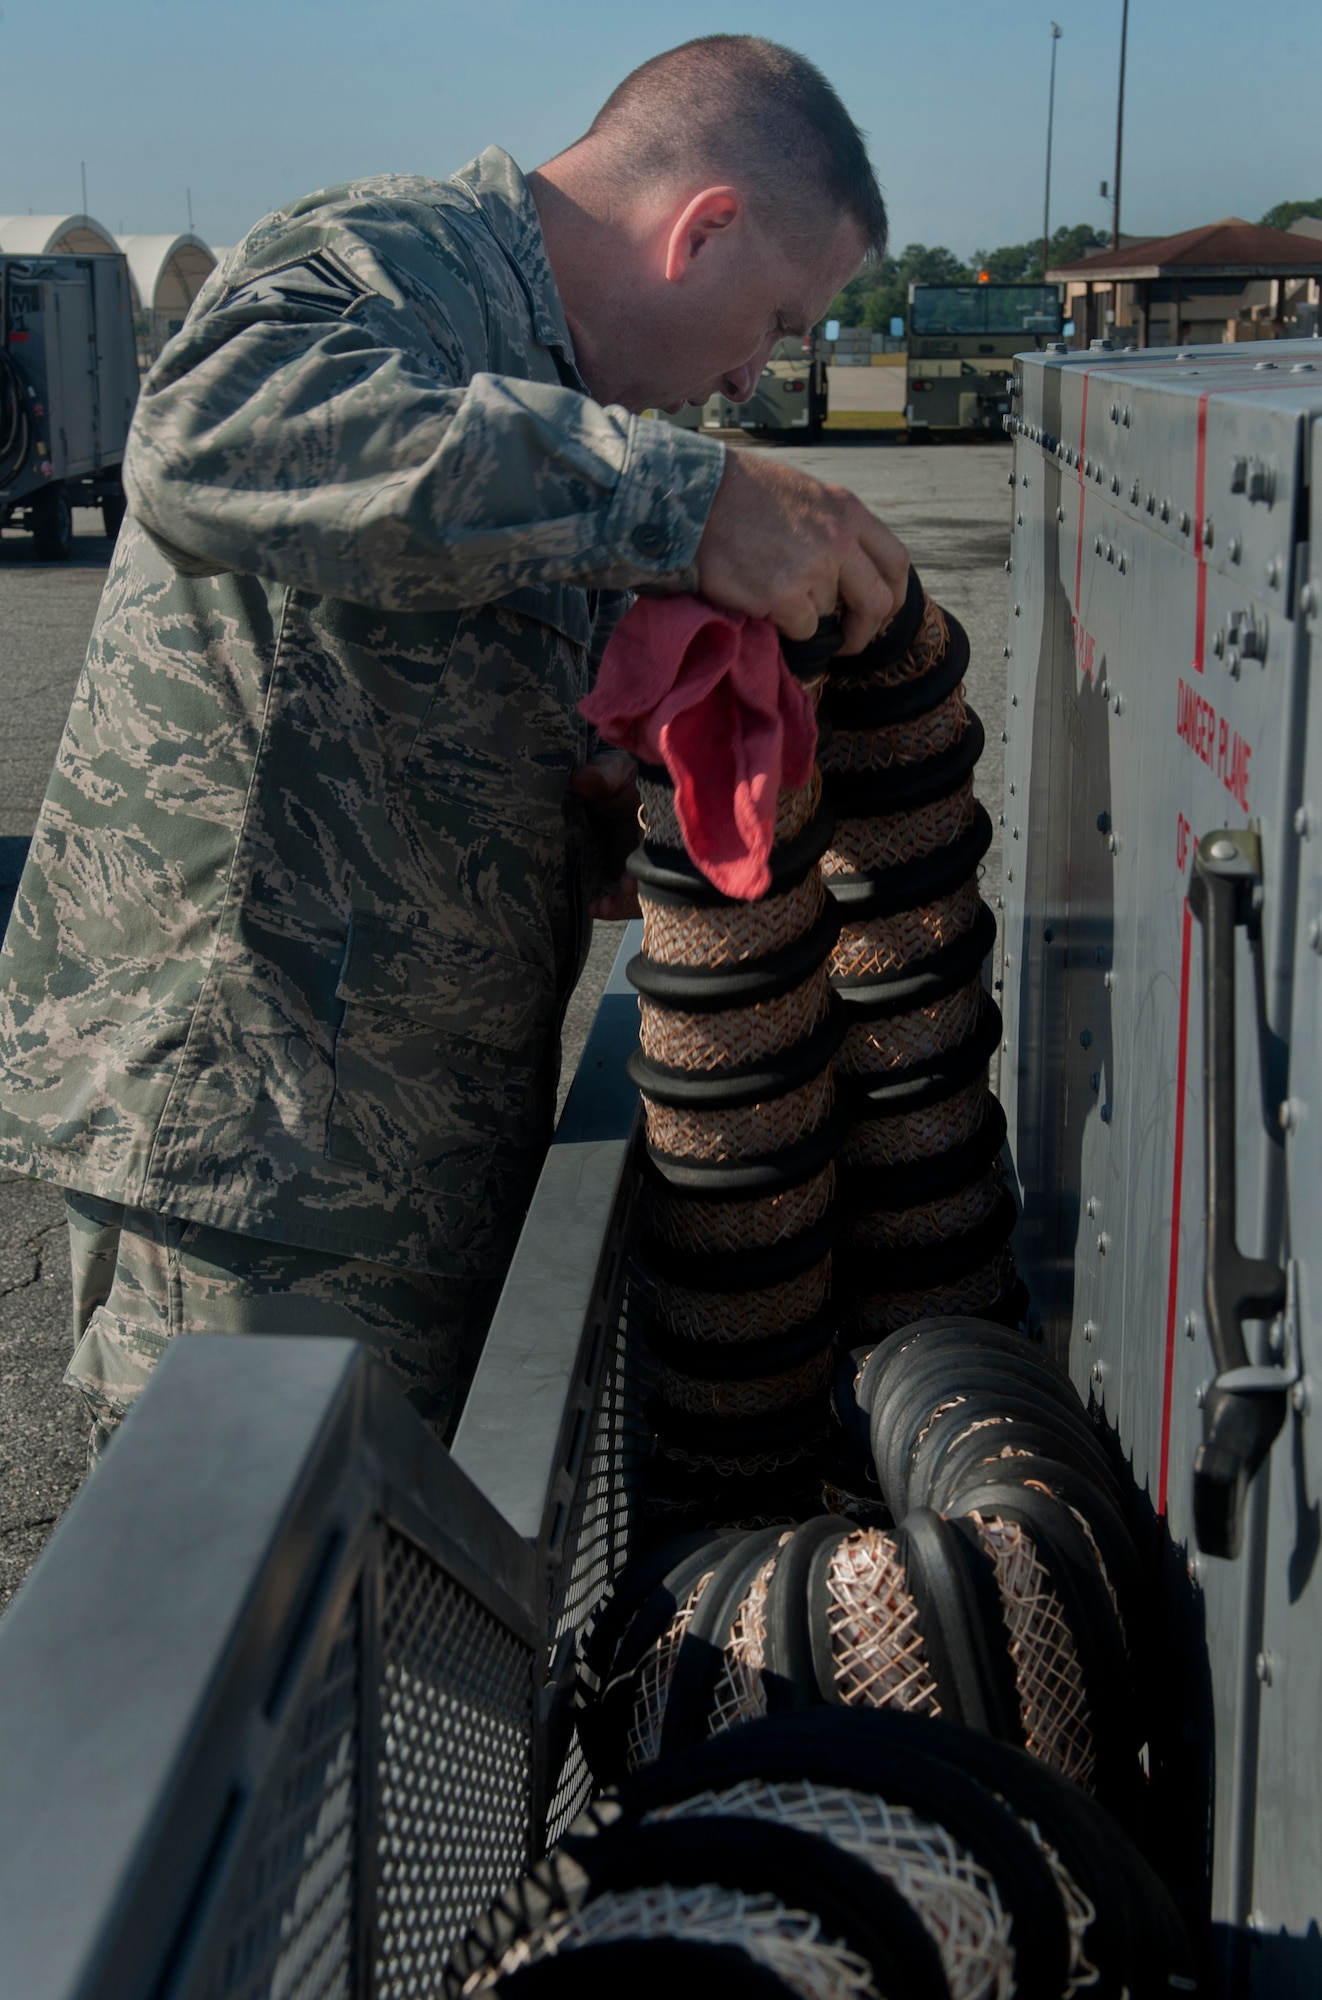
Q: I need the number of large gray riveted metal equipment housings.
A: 1